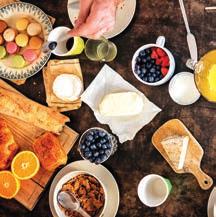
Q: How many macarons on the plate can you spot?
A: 11